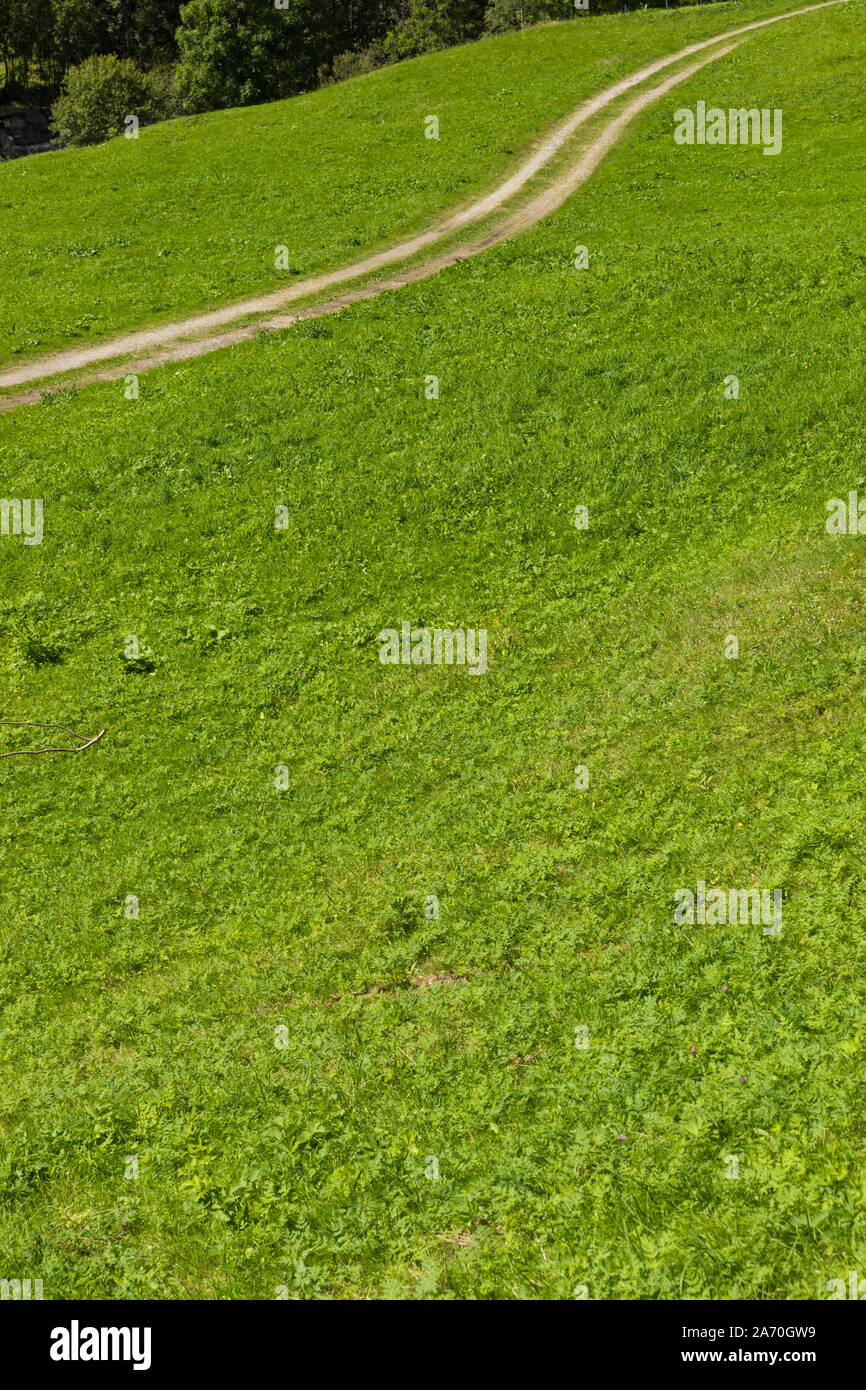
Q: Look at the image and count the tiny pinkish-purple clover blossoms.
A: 4